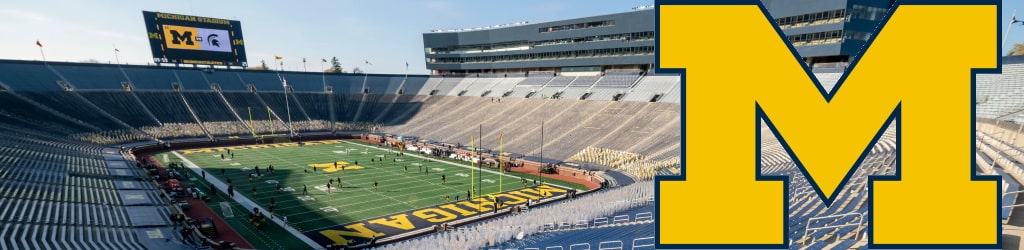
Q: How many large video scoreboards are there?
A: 1